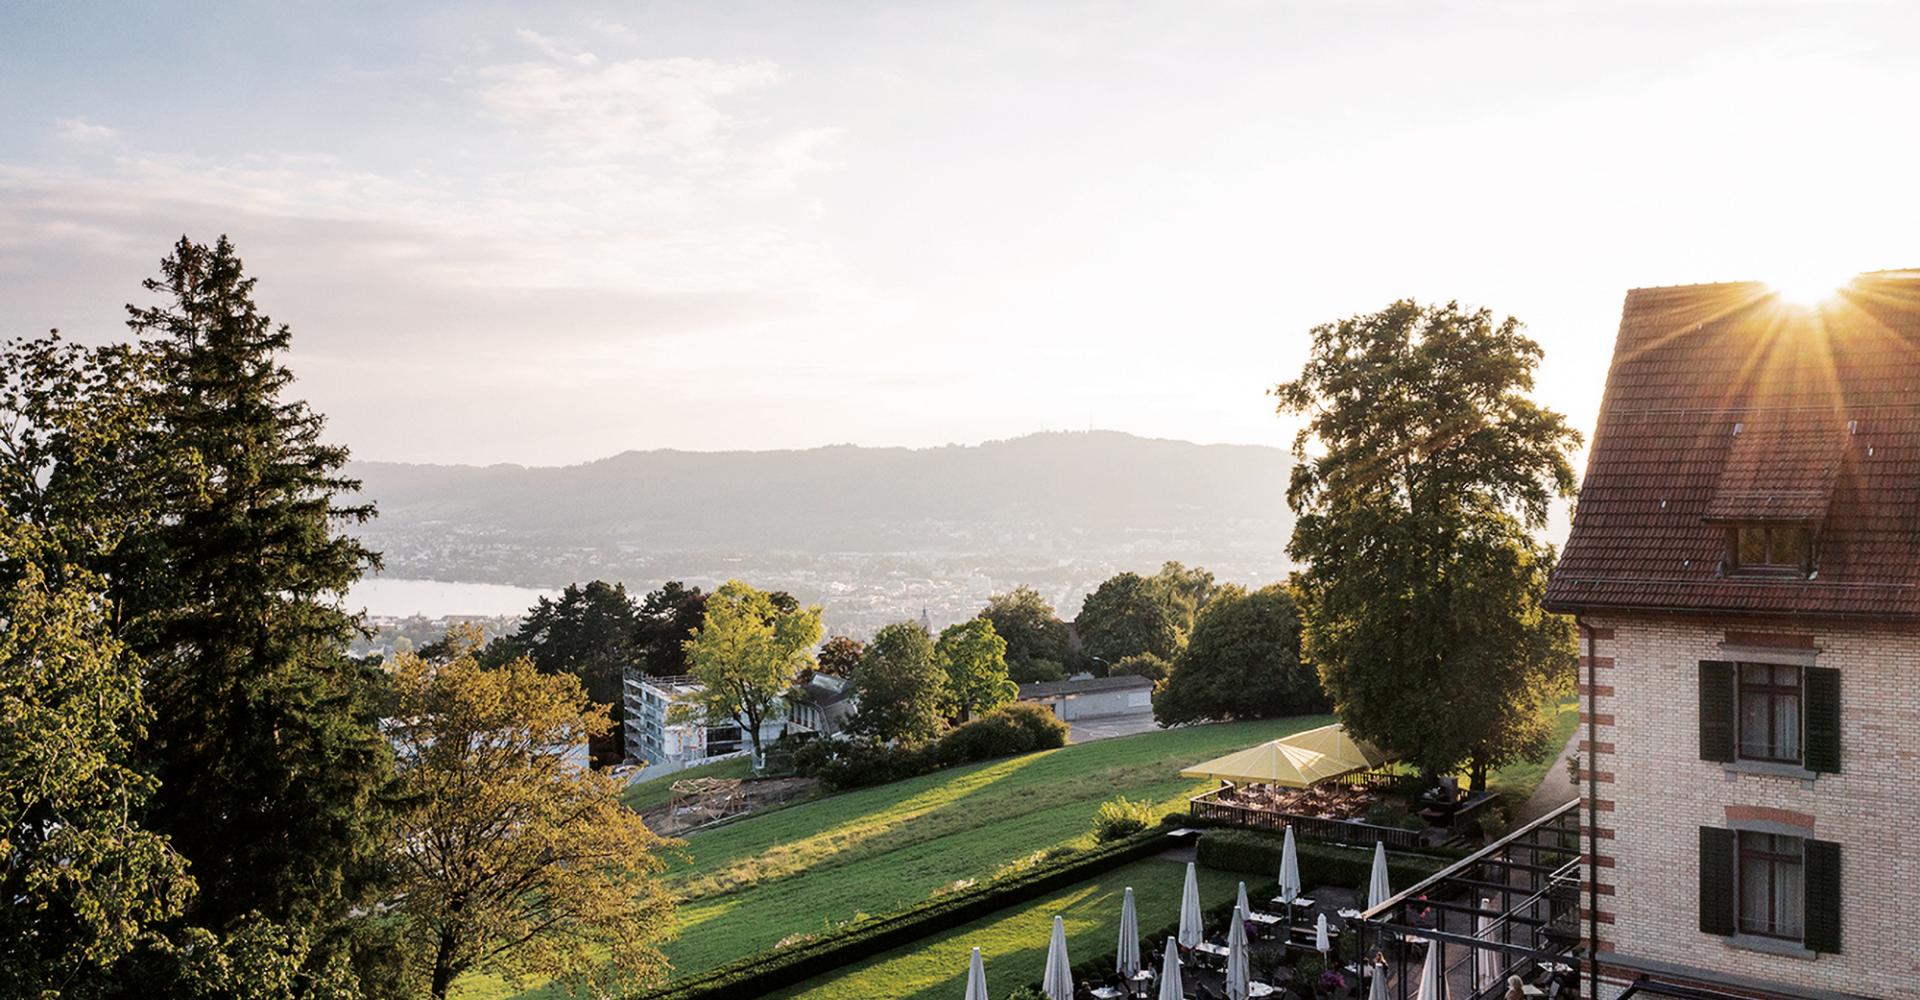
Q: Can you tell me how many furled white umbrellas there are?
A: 13